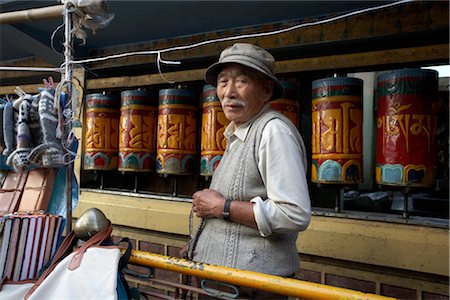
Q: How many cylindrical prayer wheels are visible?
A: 7